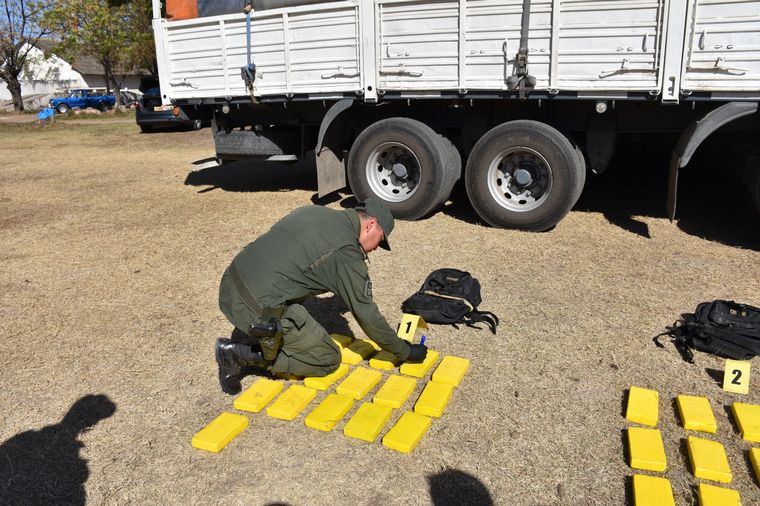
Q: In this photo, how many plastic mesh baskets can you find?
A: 0